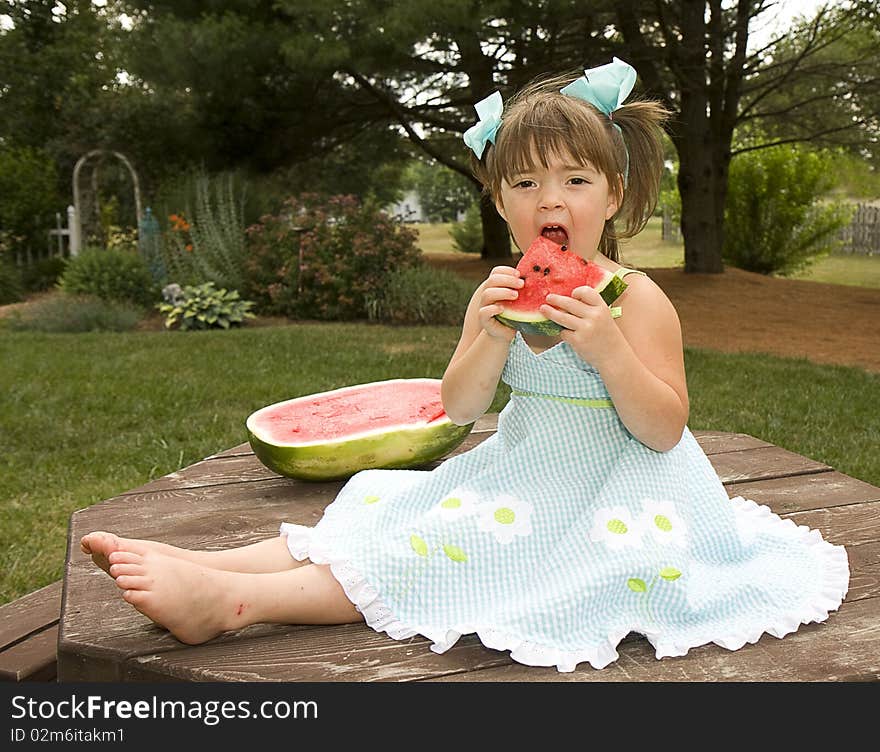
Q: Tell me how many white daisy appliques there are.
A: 4